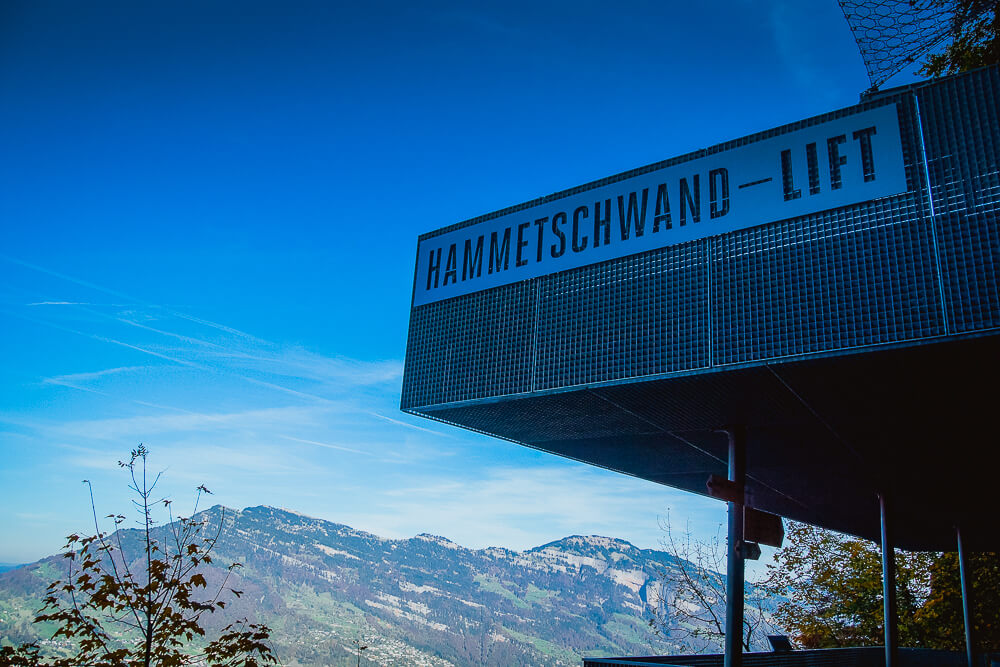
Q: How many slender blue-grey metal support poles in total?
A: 3